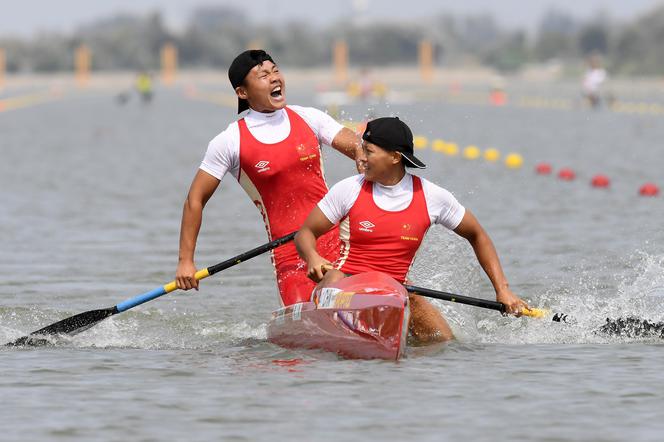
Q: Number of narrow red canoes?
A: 1